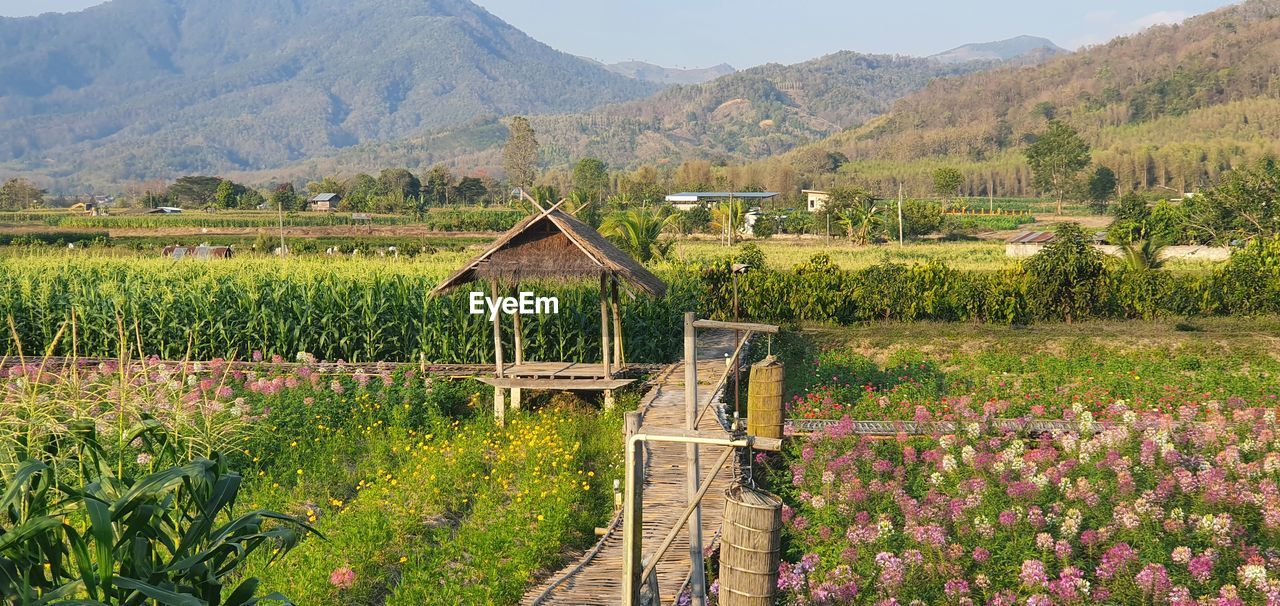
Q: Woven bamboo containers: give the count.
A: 2